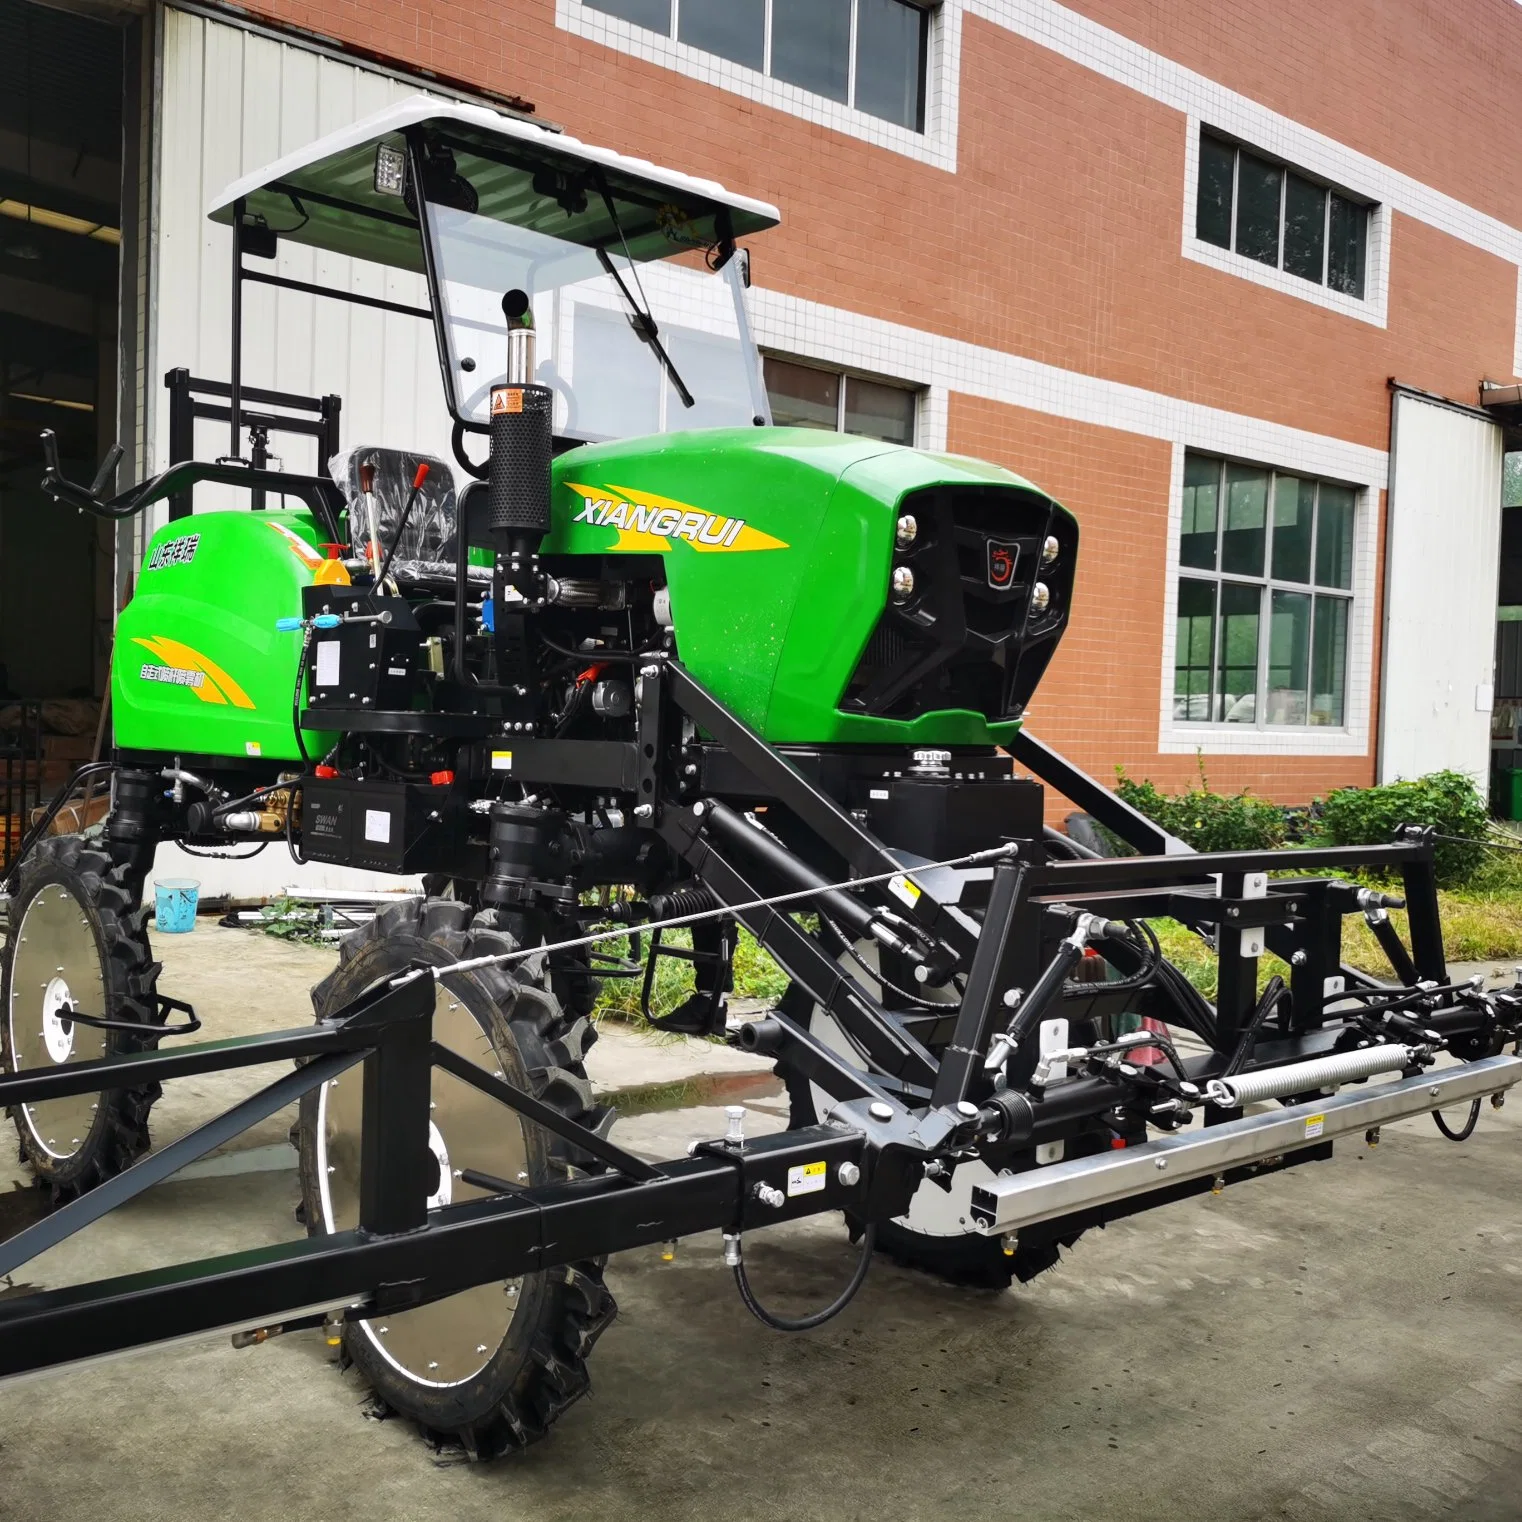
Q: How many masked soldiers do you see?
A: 0